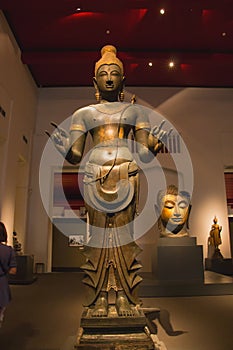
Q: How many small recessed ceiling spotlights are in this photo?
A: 6